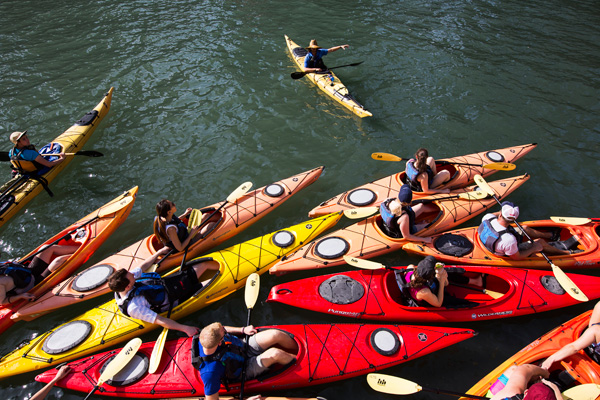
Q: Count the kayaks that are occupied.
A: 11